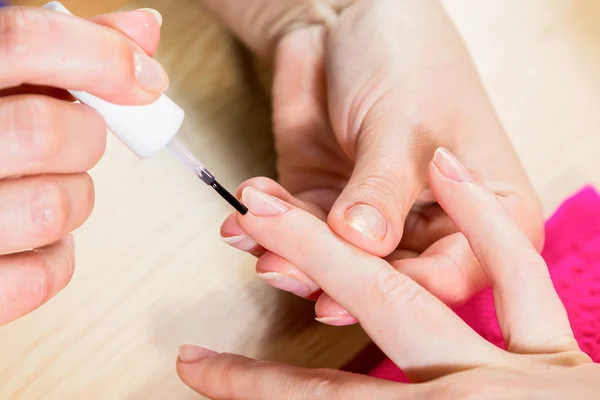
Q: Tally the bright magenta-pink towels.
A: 1